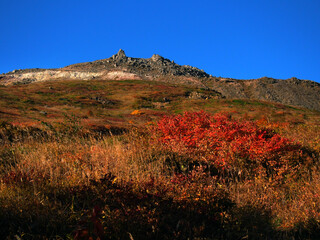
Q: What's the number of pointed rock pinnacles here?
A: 2